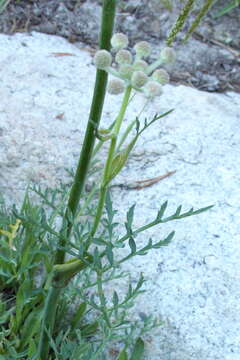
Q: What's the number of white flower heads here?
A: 11